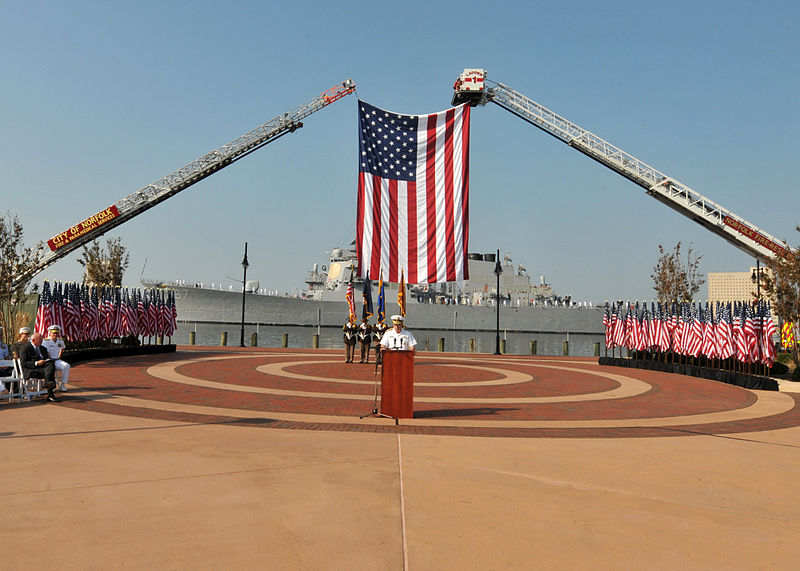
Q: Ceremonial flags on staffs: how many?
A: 4